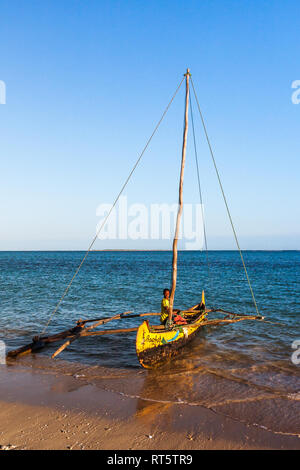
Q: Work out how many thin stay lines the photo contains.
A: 3